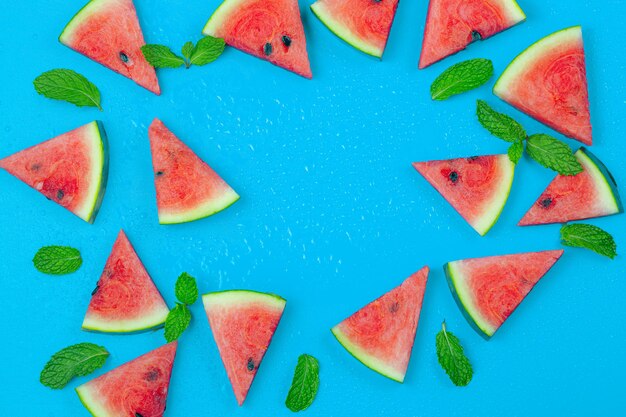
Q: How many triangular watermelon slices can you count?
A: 14